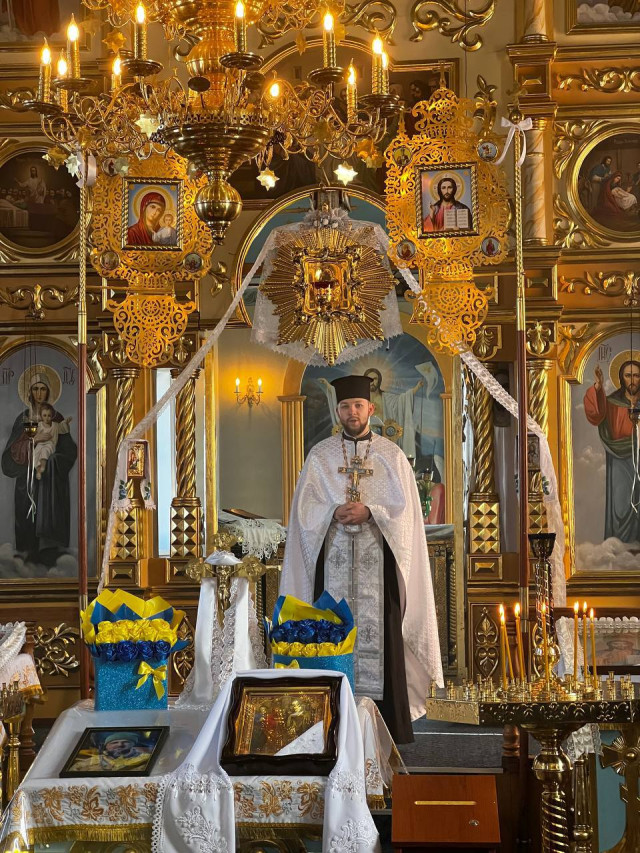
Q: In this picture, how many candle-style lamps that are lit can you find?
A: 13